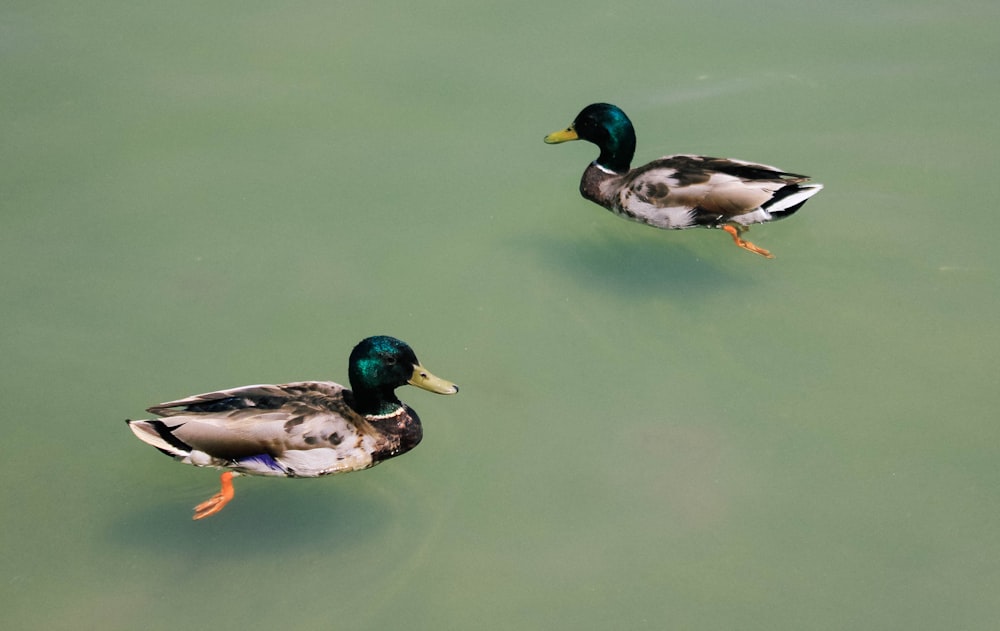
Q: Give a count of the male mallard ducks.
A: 2